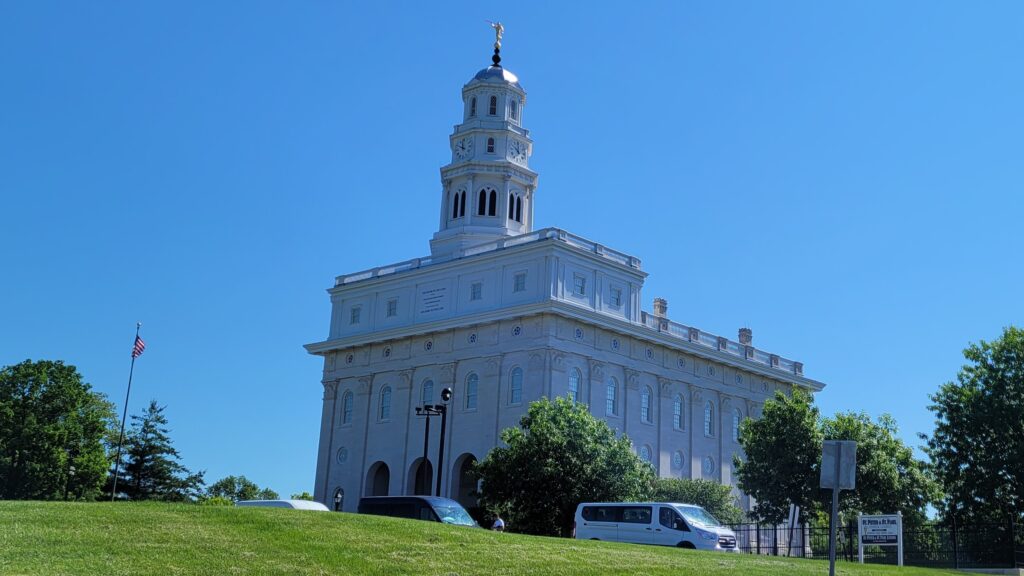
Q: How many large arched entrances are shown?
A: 3